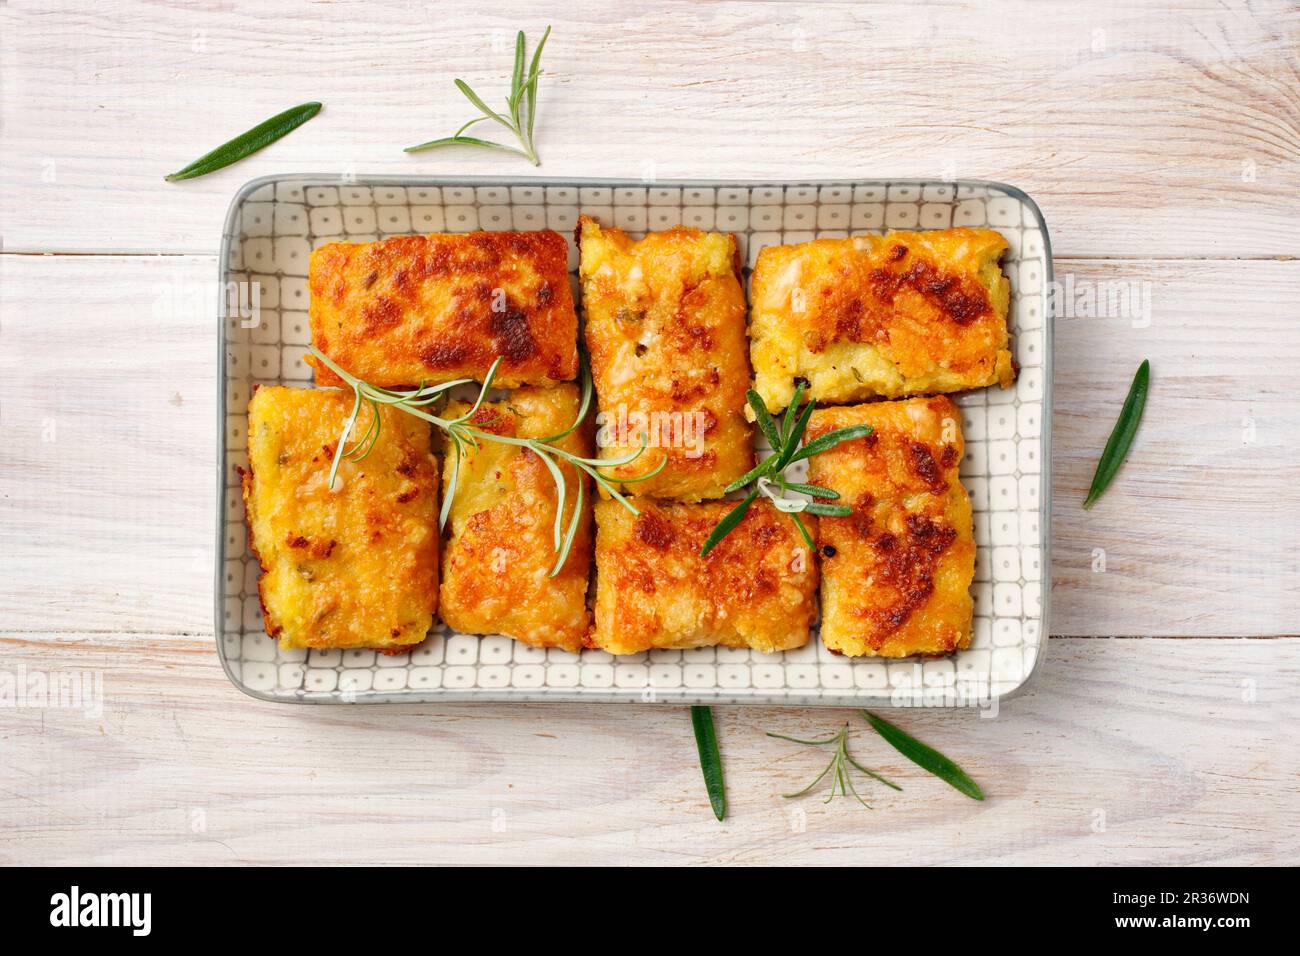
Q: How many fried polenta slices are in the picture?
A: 7